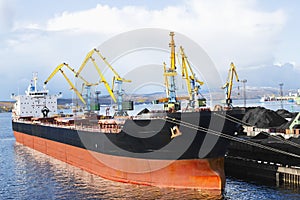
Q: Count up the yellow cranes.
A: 5